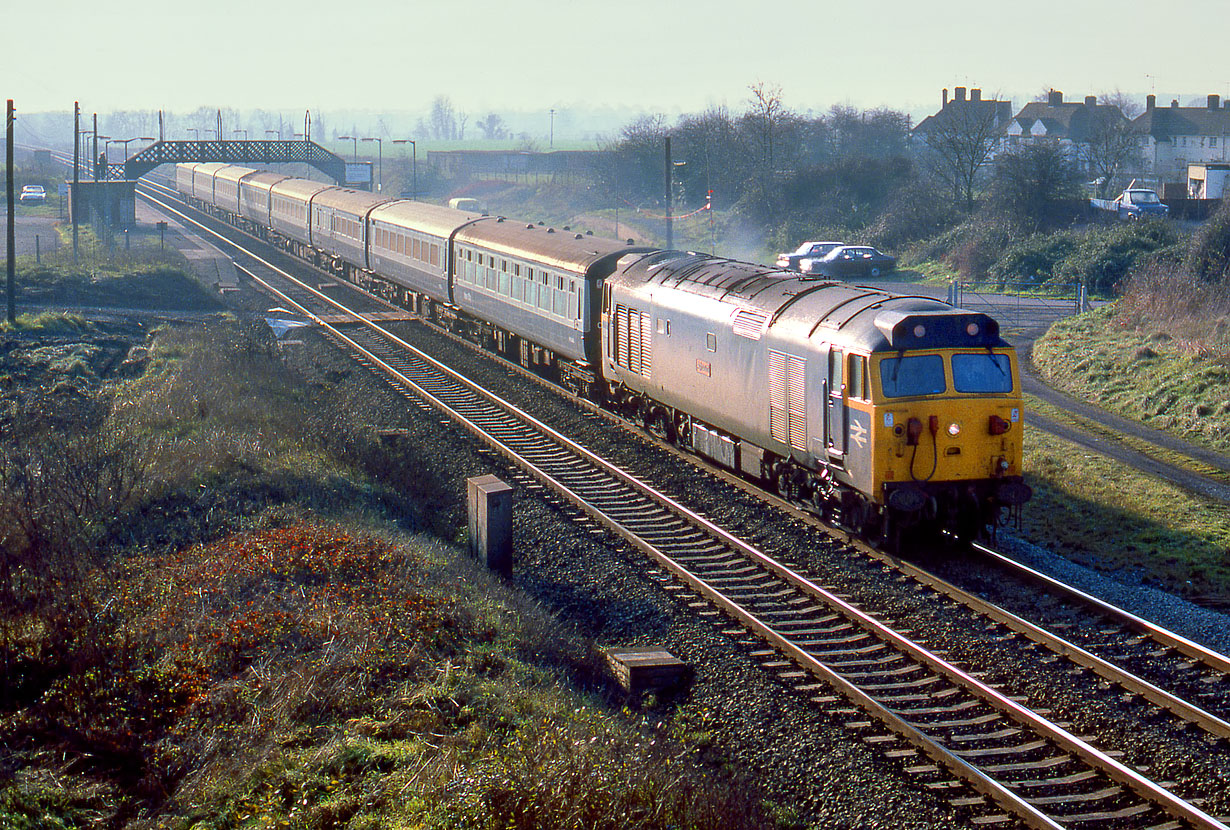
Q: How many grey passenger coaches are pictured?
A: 8